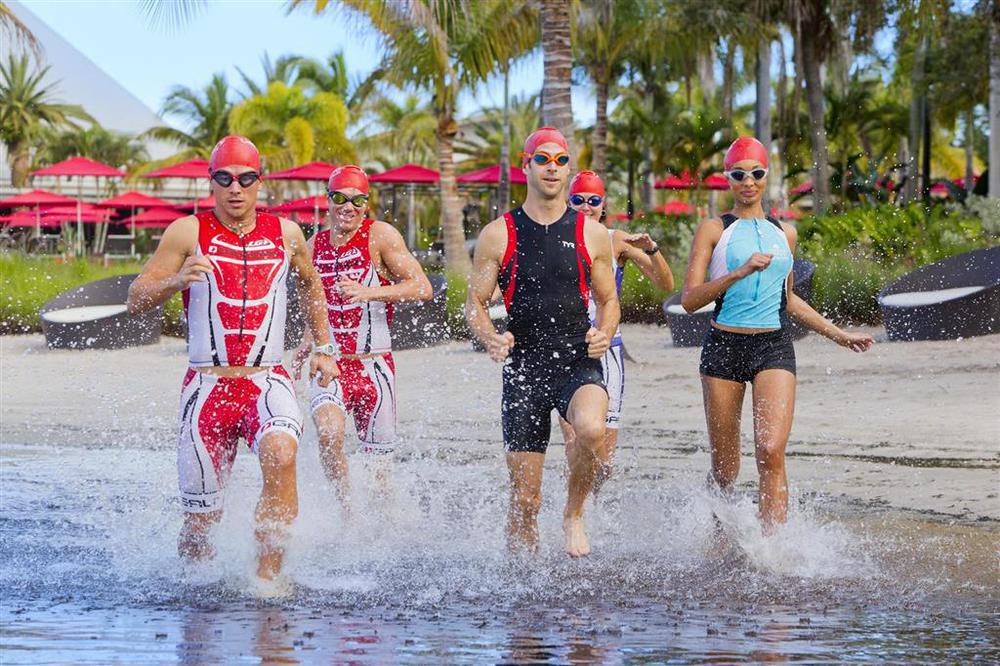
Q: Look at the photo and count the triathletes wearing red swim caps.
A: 5